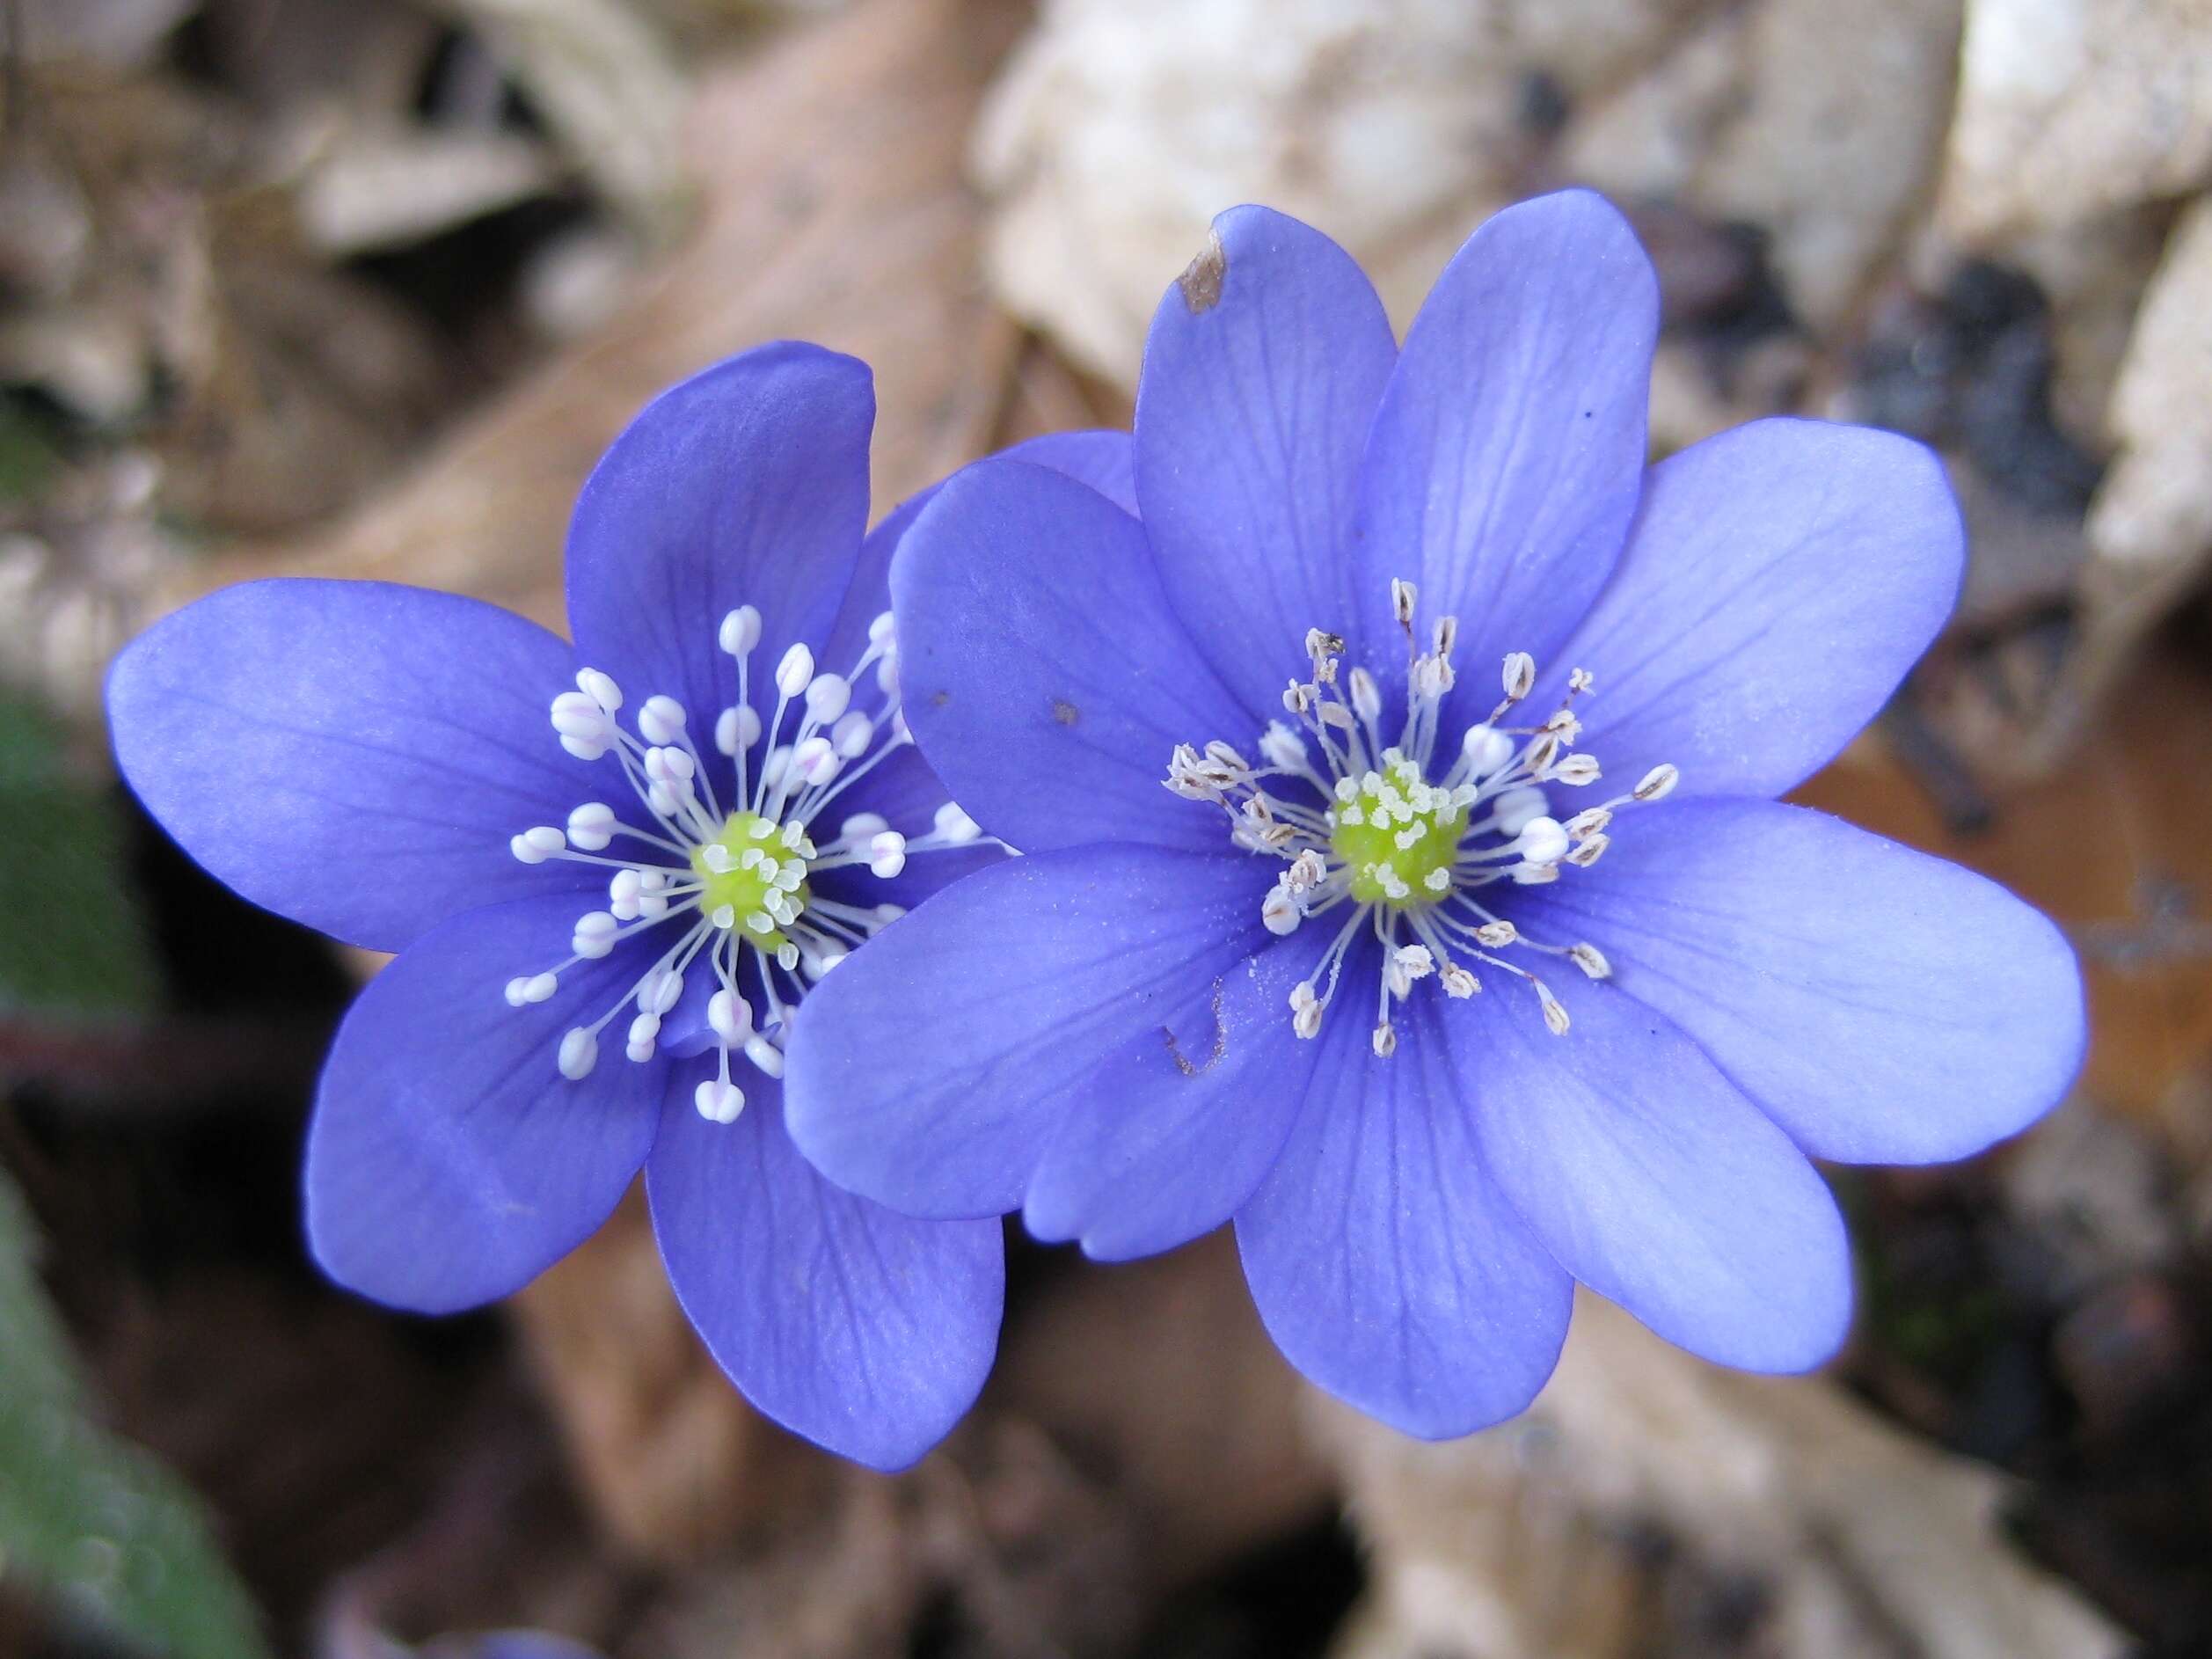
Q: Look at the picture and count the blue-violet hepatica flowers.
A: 2